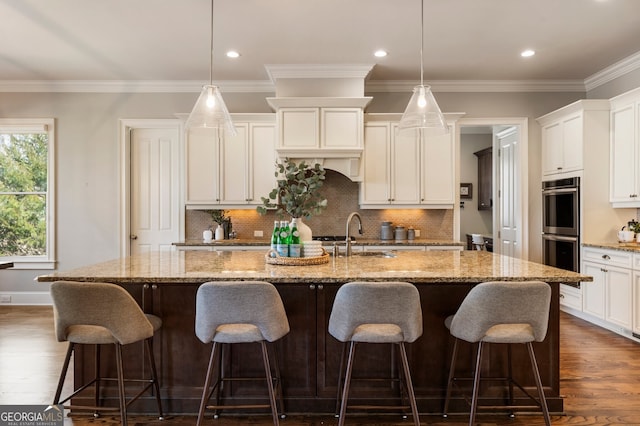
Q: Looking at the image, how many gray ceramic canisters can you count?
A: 3